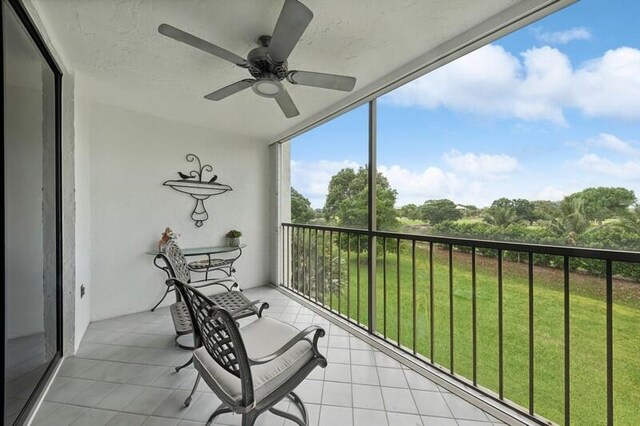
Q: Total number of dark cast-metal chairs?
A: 2